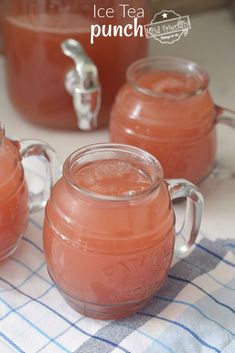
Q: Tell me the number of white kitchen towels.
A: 1